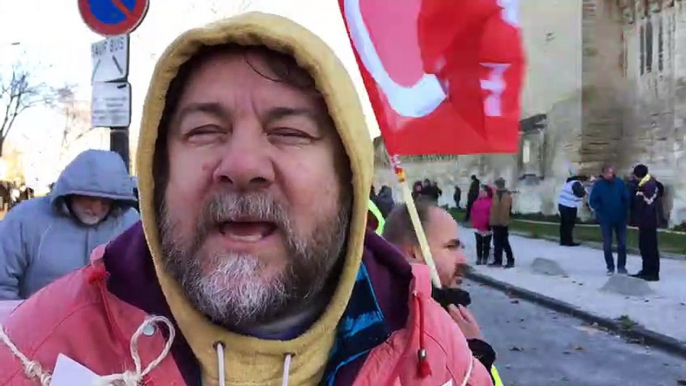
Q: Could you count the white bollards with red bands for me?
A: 0